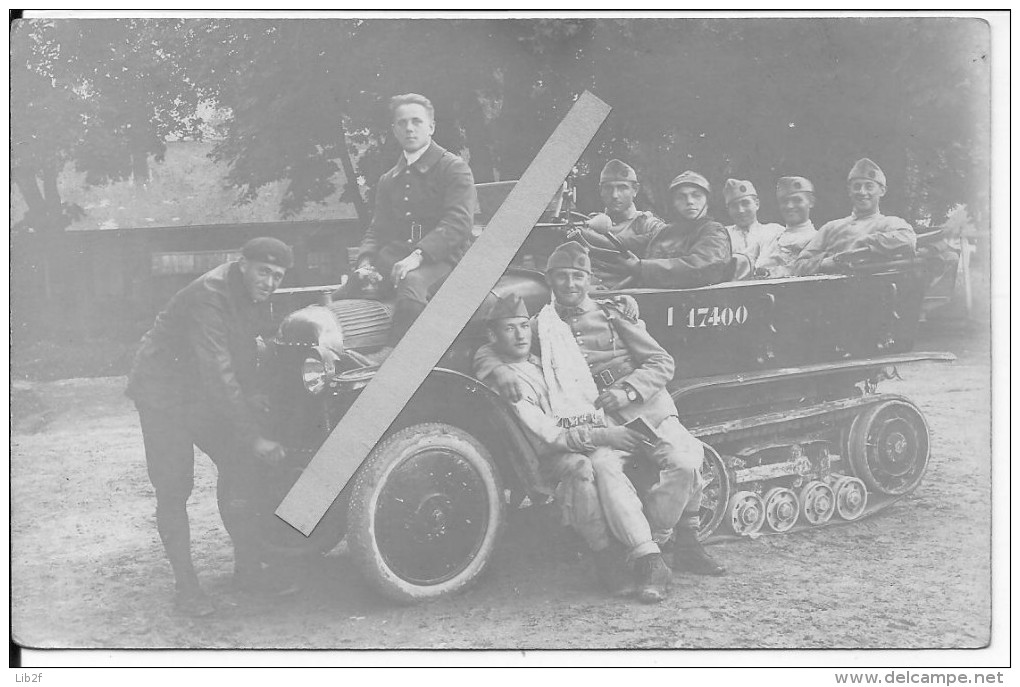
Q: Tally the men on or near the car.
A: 9